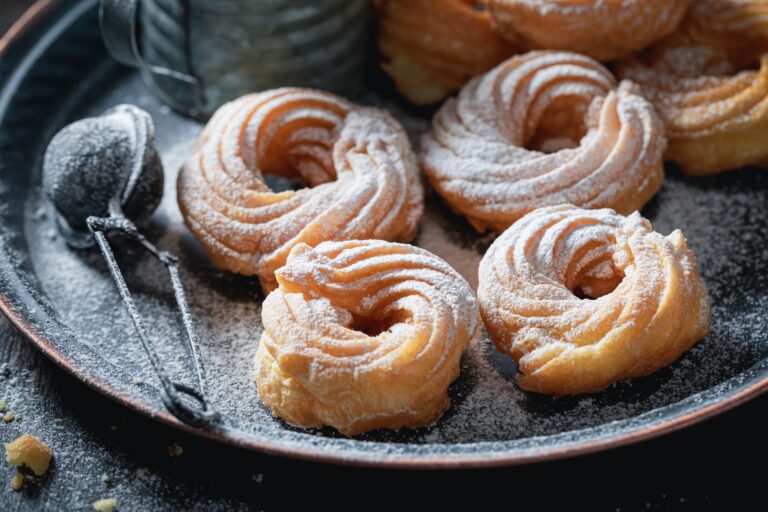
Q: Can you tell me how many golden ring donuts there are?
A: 7